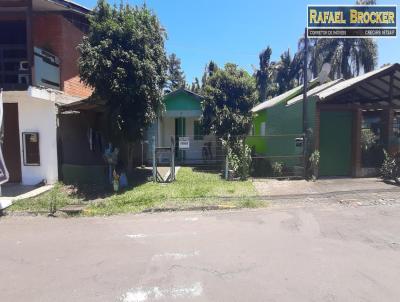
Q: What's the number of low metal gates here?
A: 1